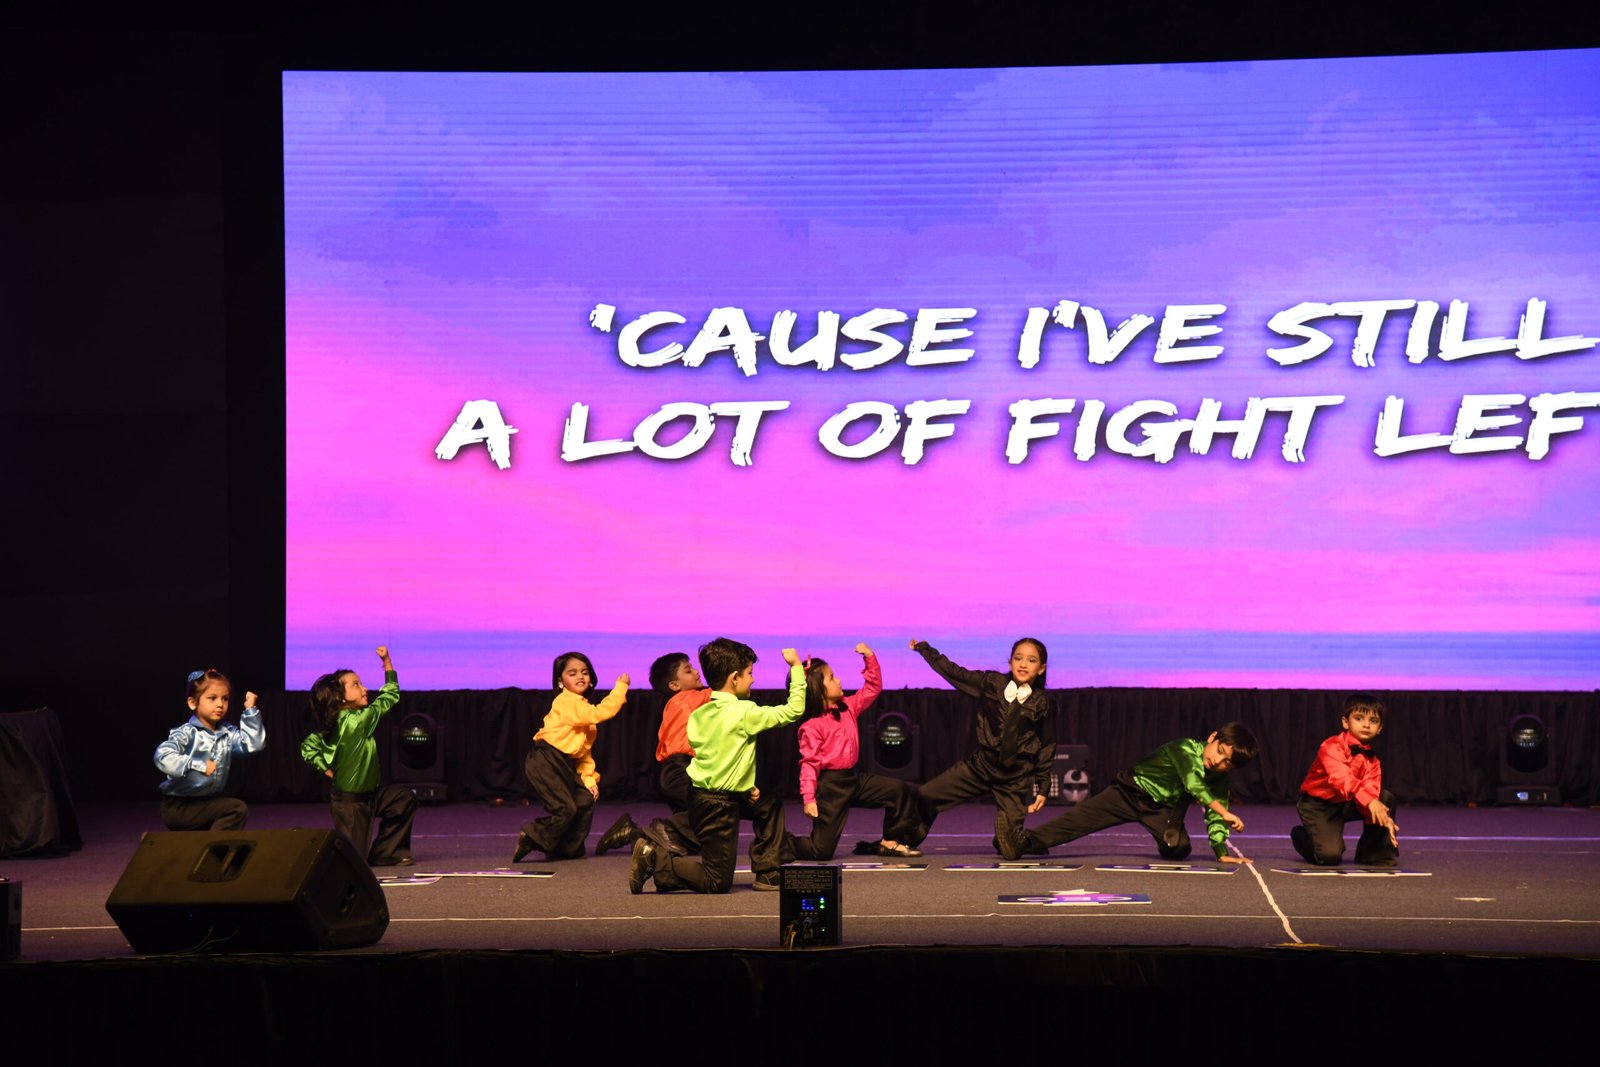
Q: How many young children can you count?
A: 9